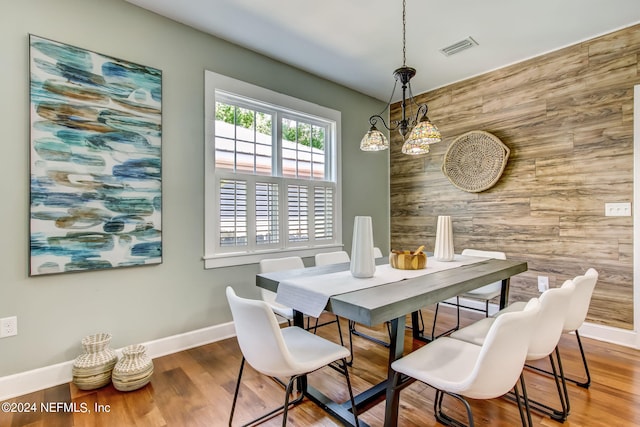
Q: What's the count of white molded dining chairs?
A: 8